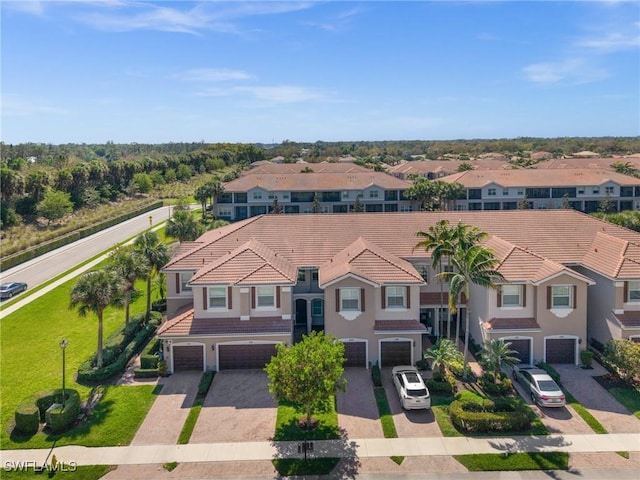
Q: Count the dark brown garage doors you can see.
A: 6